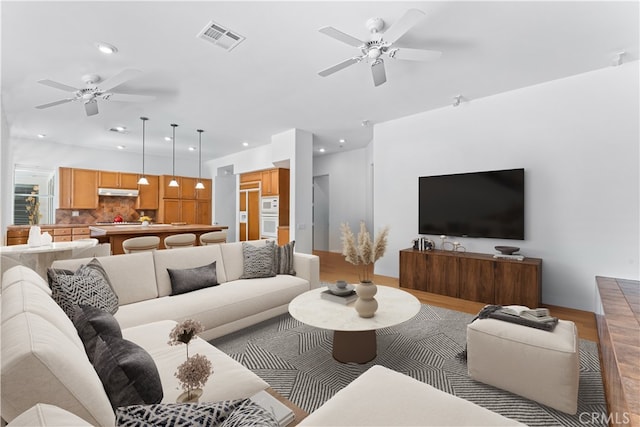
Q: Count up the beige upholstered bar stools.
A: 3